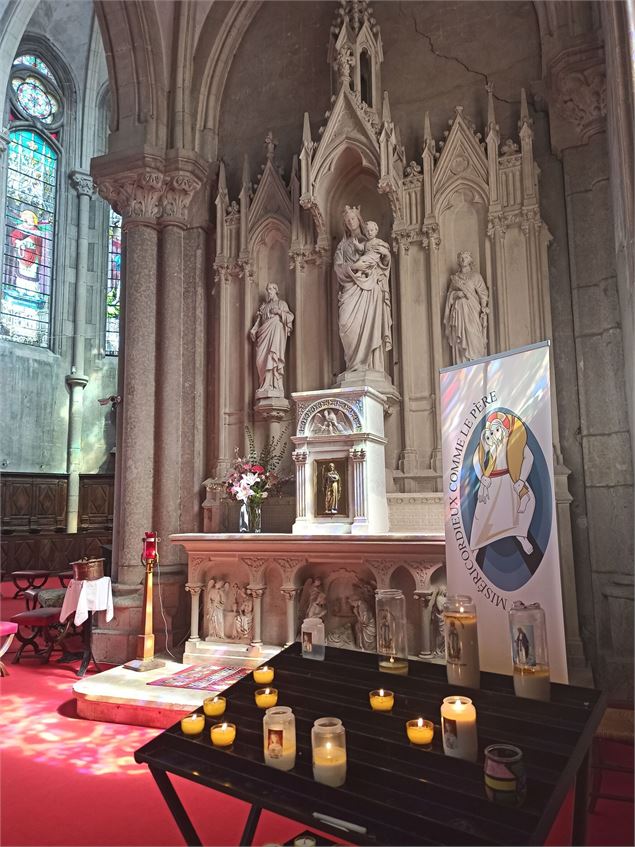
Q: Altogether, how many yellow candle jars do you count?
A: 7